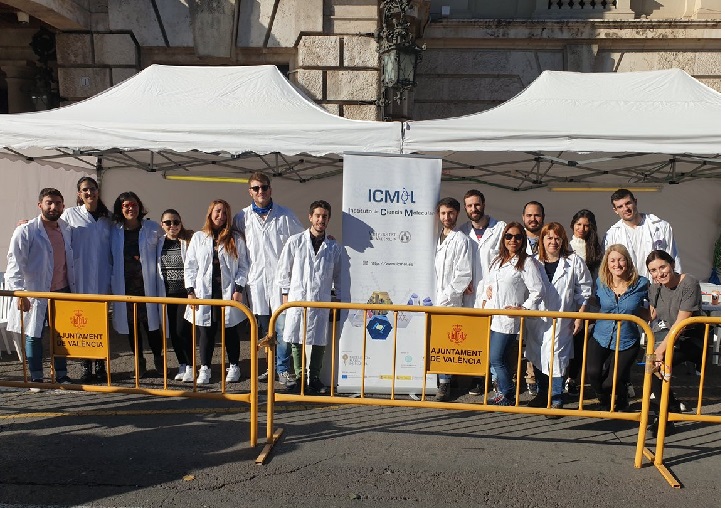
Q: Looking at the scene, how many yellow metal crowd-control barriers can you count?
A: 3